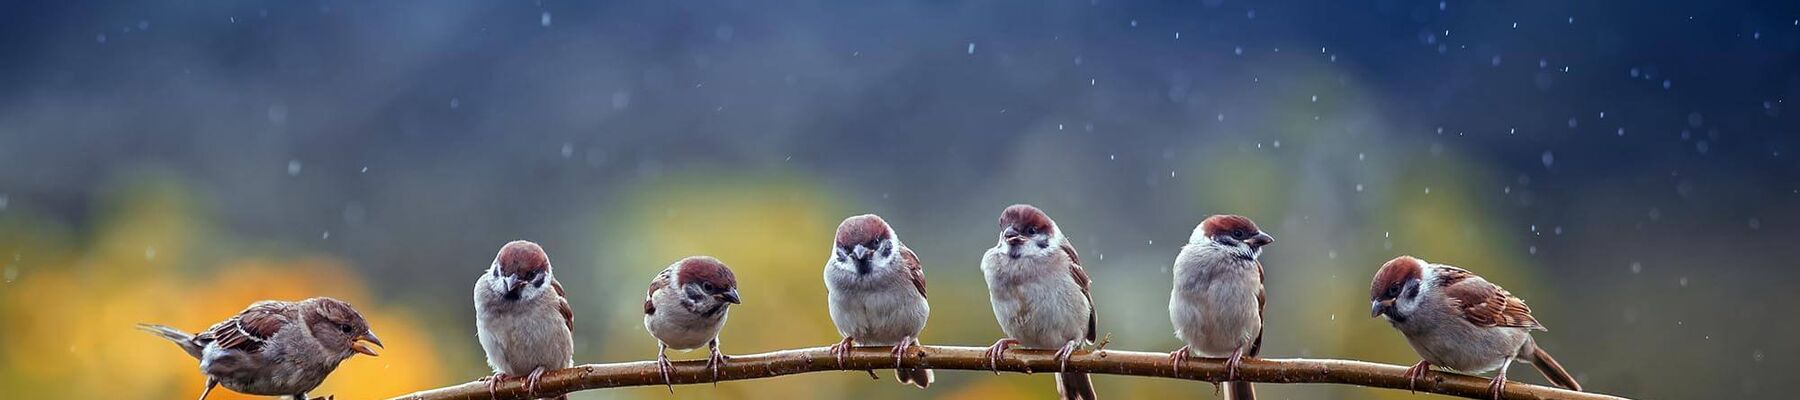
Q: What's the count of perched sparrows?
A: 7